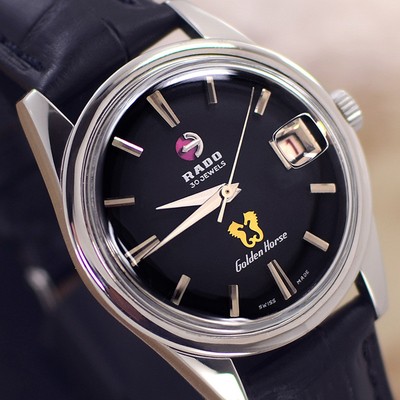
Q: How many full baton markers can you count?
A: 11